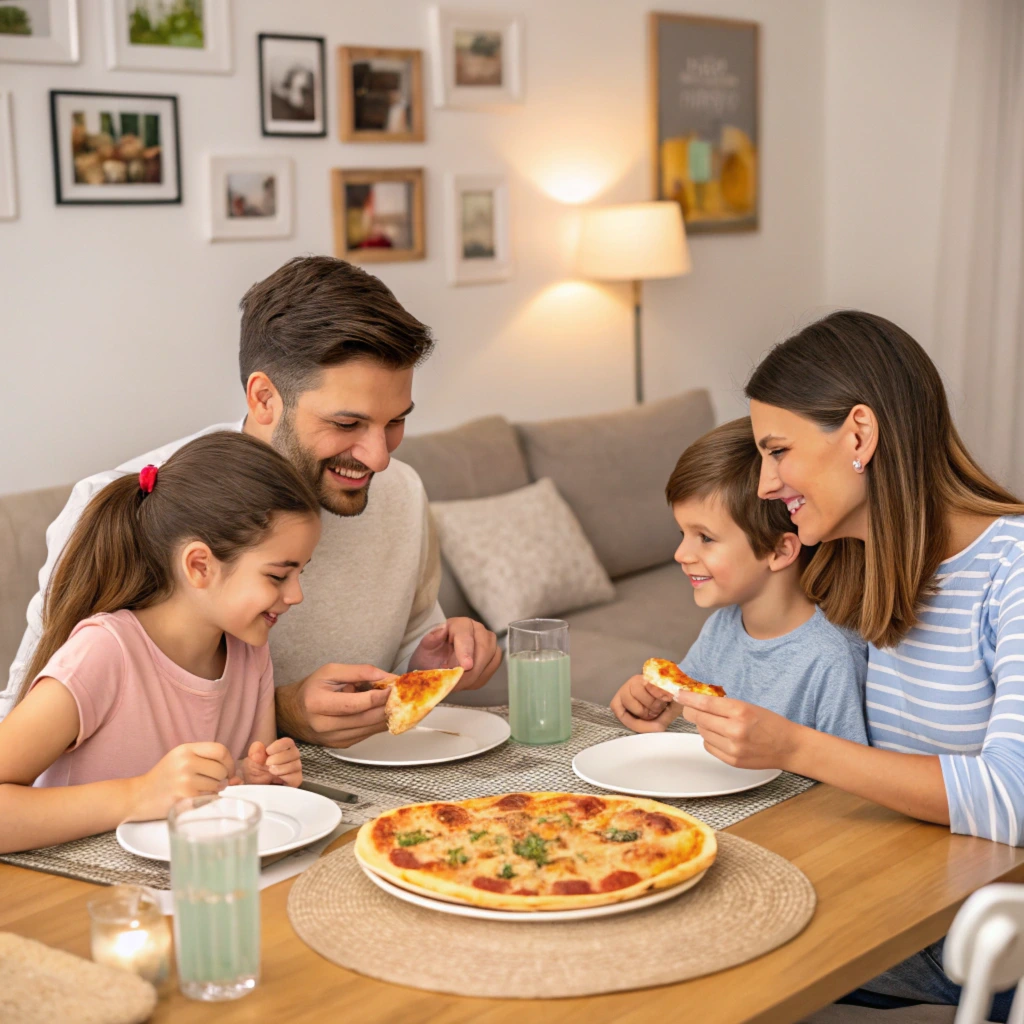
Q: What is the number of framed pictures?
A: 11